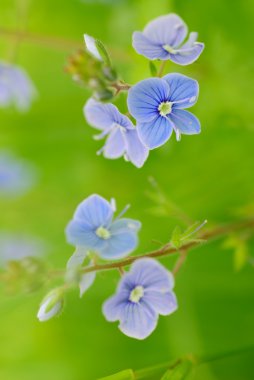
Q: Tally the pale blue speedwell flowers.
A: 5